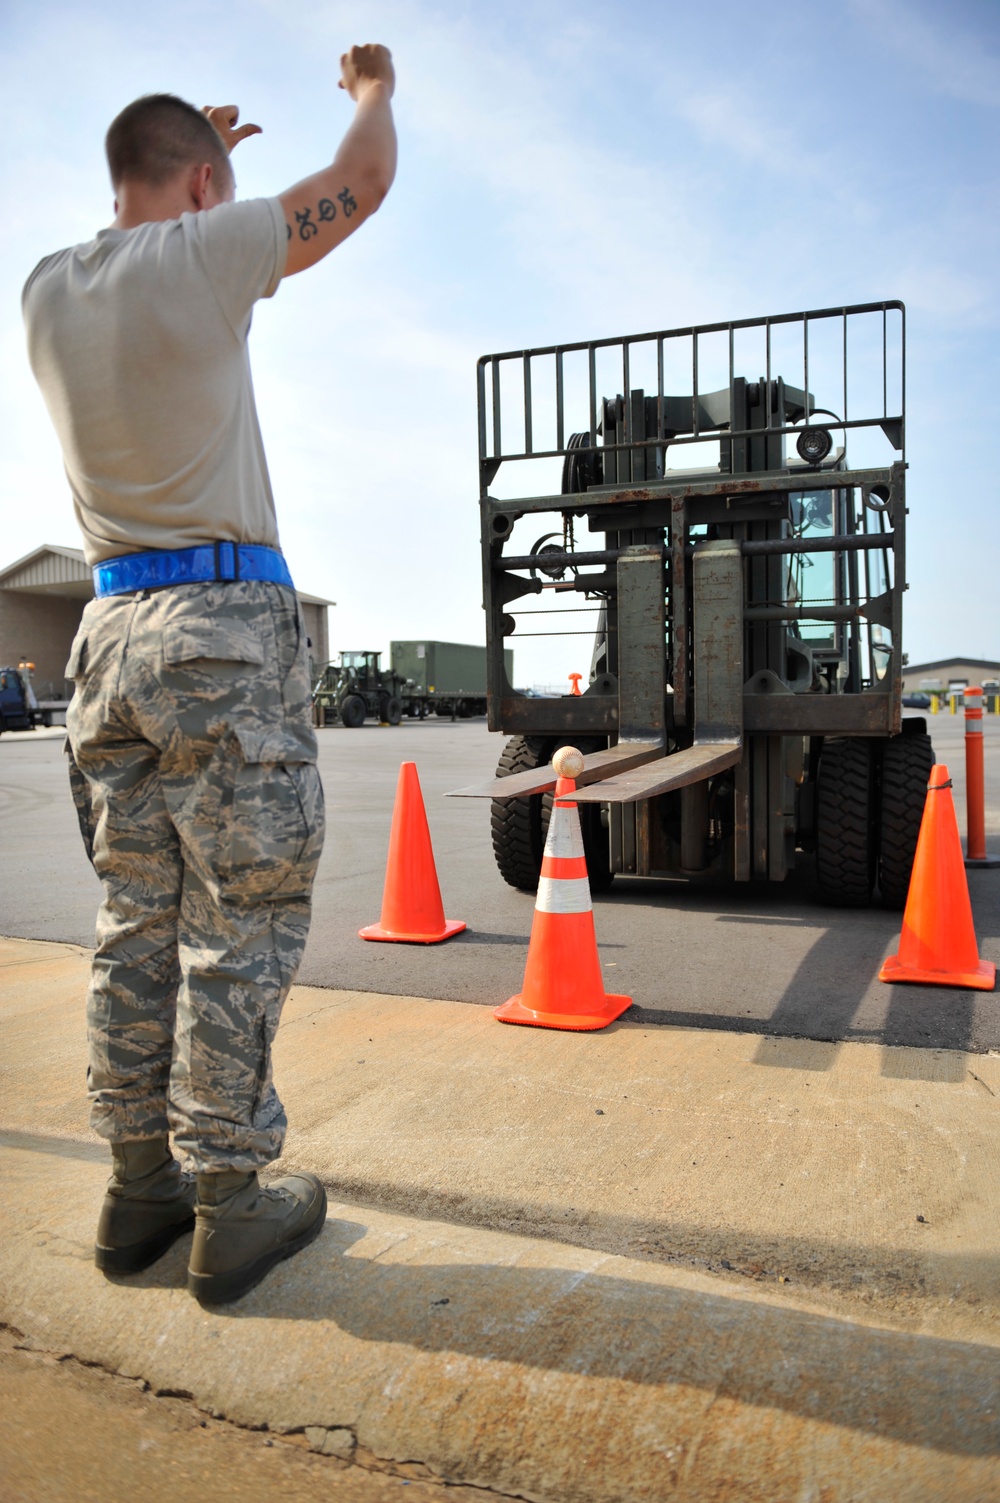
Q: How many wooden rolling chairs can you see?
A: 0